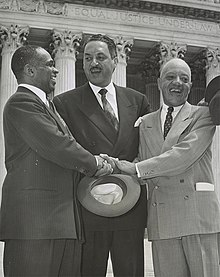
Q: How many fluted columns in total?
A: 5